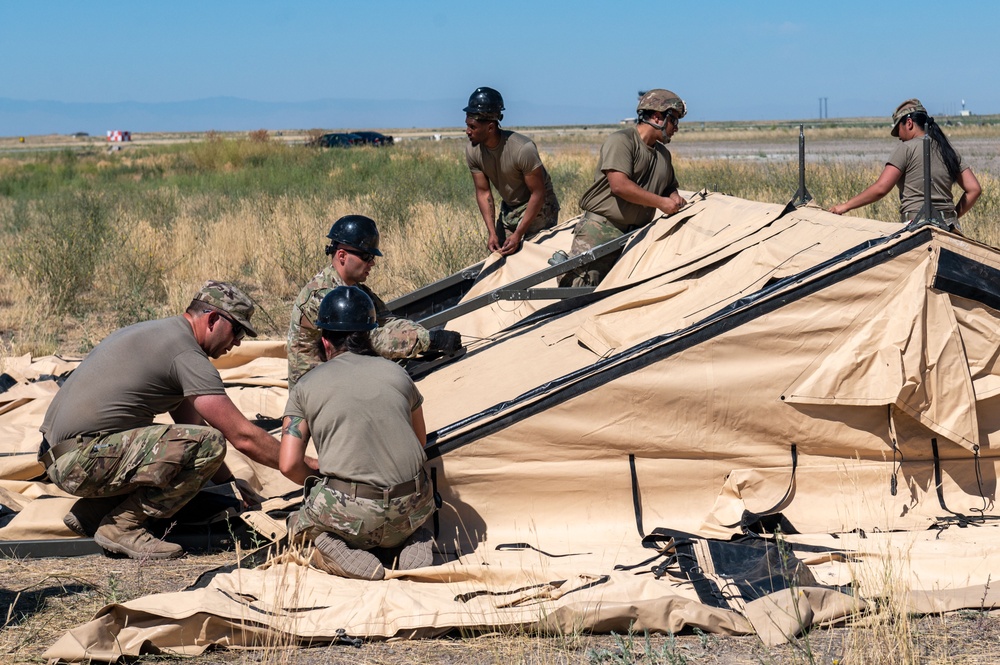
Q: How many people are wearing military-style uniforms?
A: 6